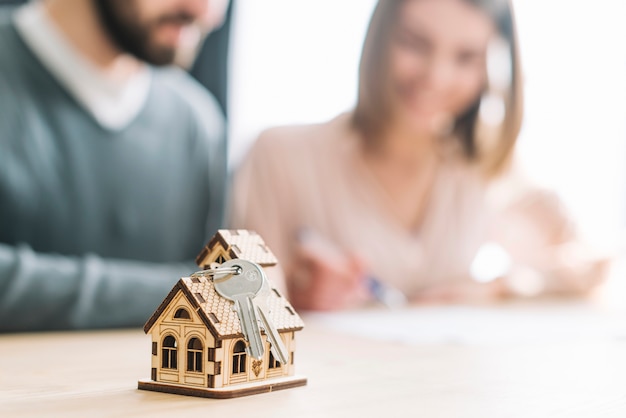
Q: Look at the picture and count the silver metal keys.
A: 2